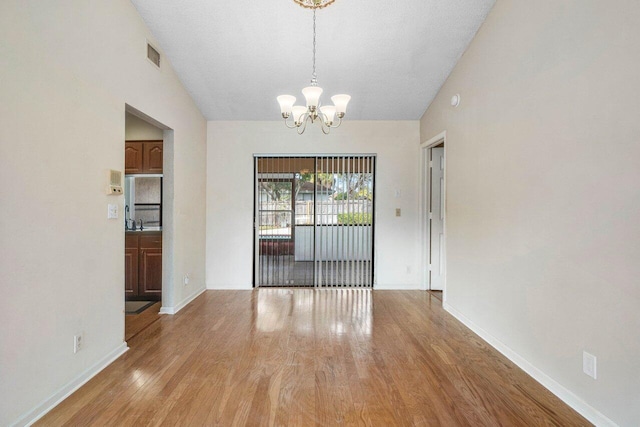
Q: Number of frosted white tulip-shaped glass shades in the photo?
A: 5